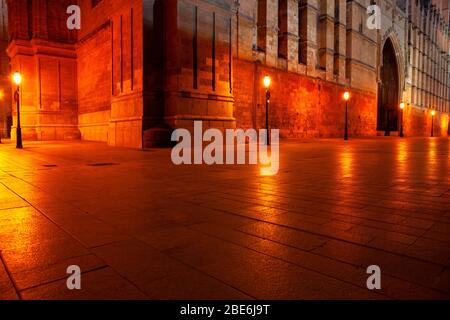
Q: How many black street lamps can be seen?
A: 5